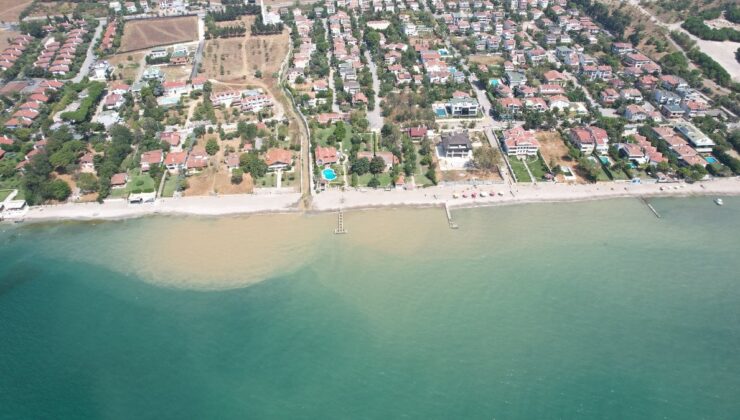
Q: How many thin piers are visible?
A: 3